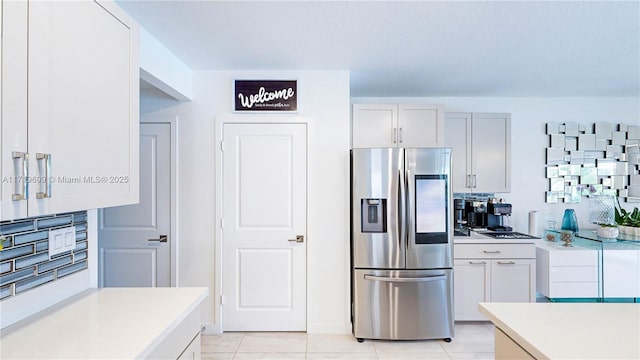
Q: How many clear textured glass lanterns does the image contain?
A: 1